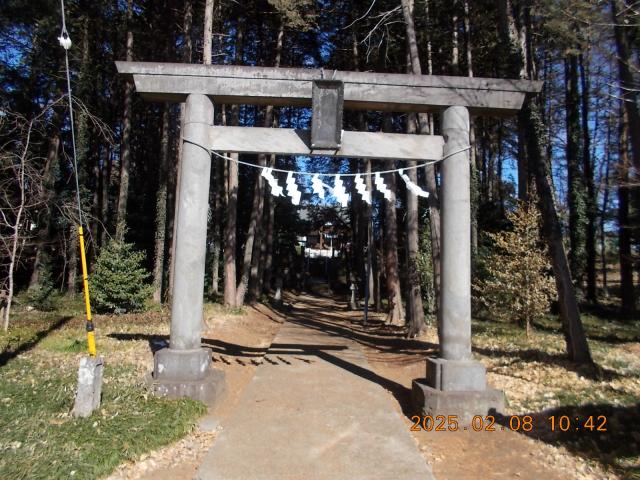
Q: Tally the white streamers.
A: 7